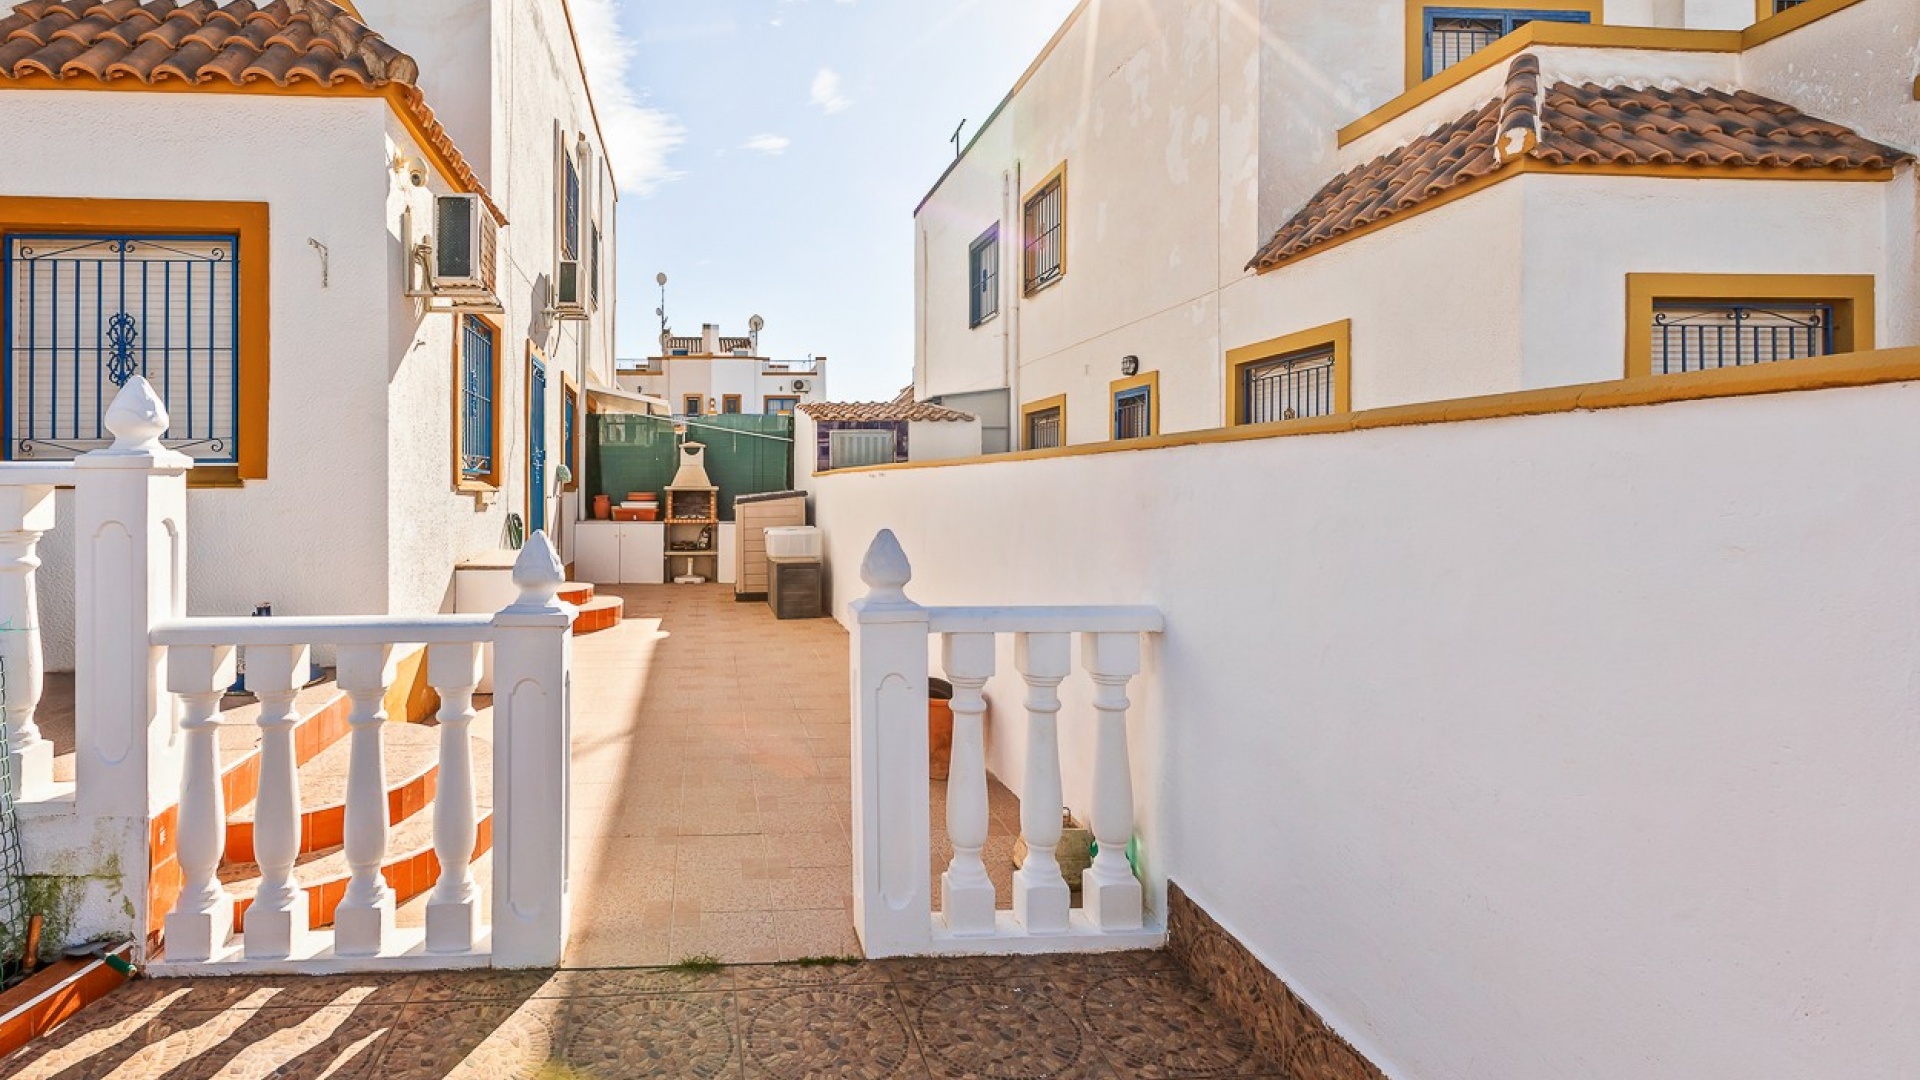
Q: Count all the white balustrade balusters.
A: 8